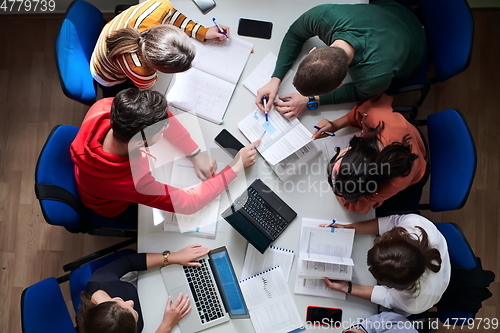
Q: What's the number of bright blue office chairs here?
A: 6